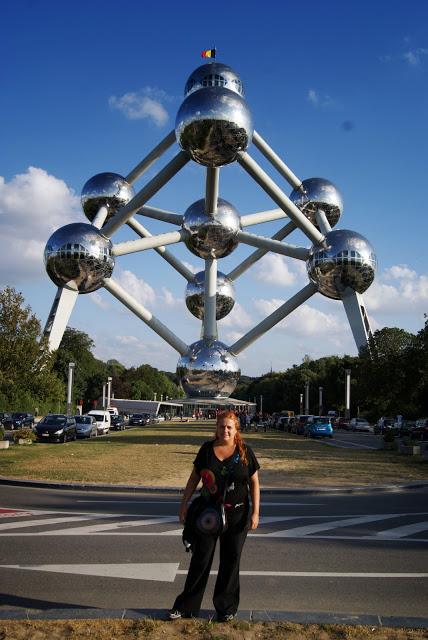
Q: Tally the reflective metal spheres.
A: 9